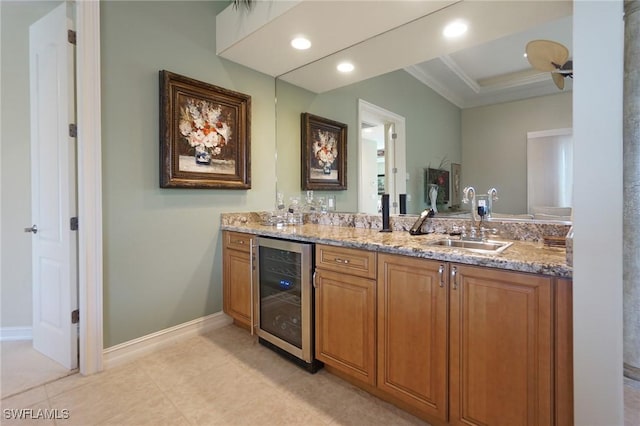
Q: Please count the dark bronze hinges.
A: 4